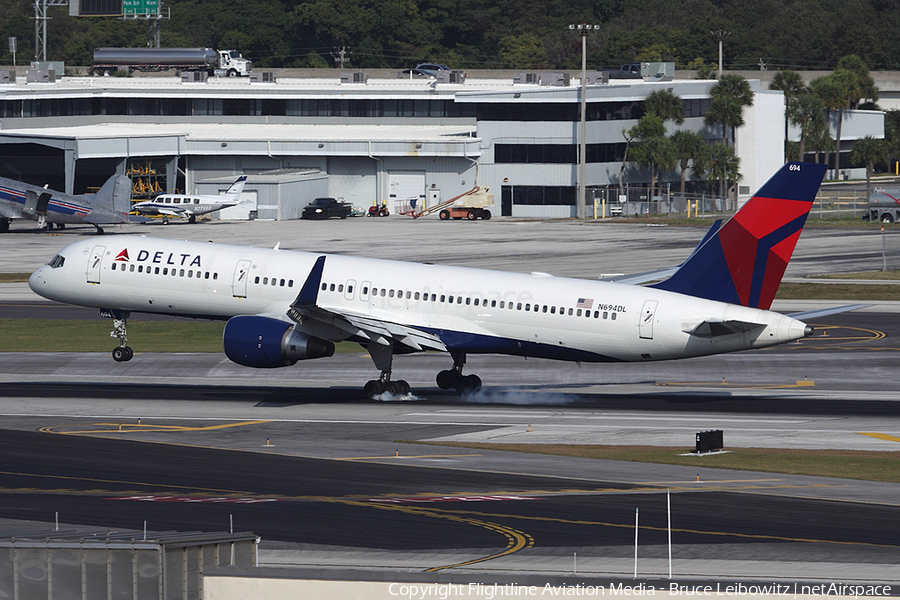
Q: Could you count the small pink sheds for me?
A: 0